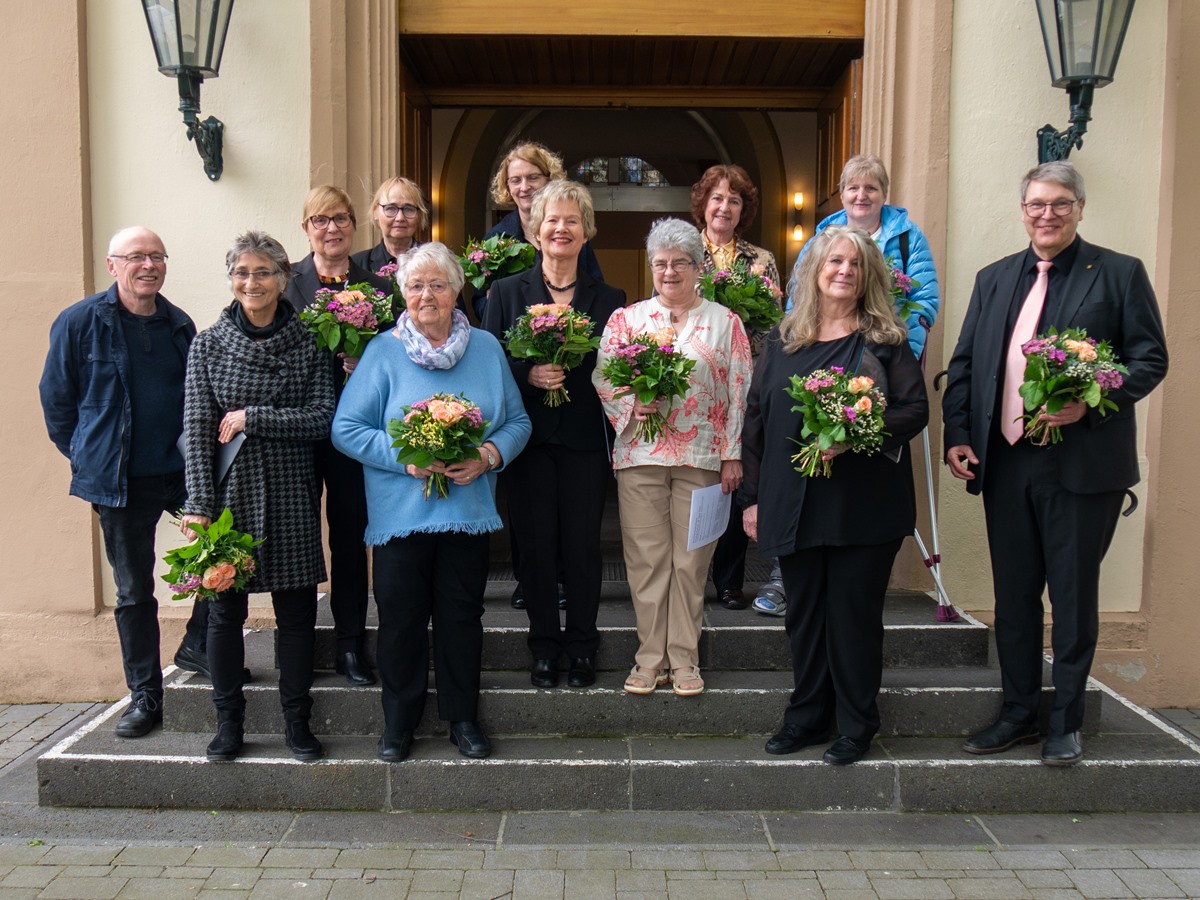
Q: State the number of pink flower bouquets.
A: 11